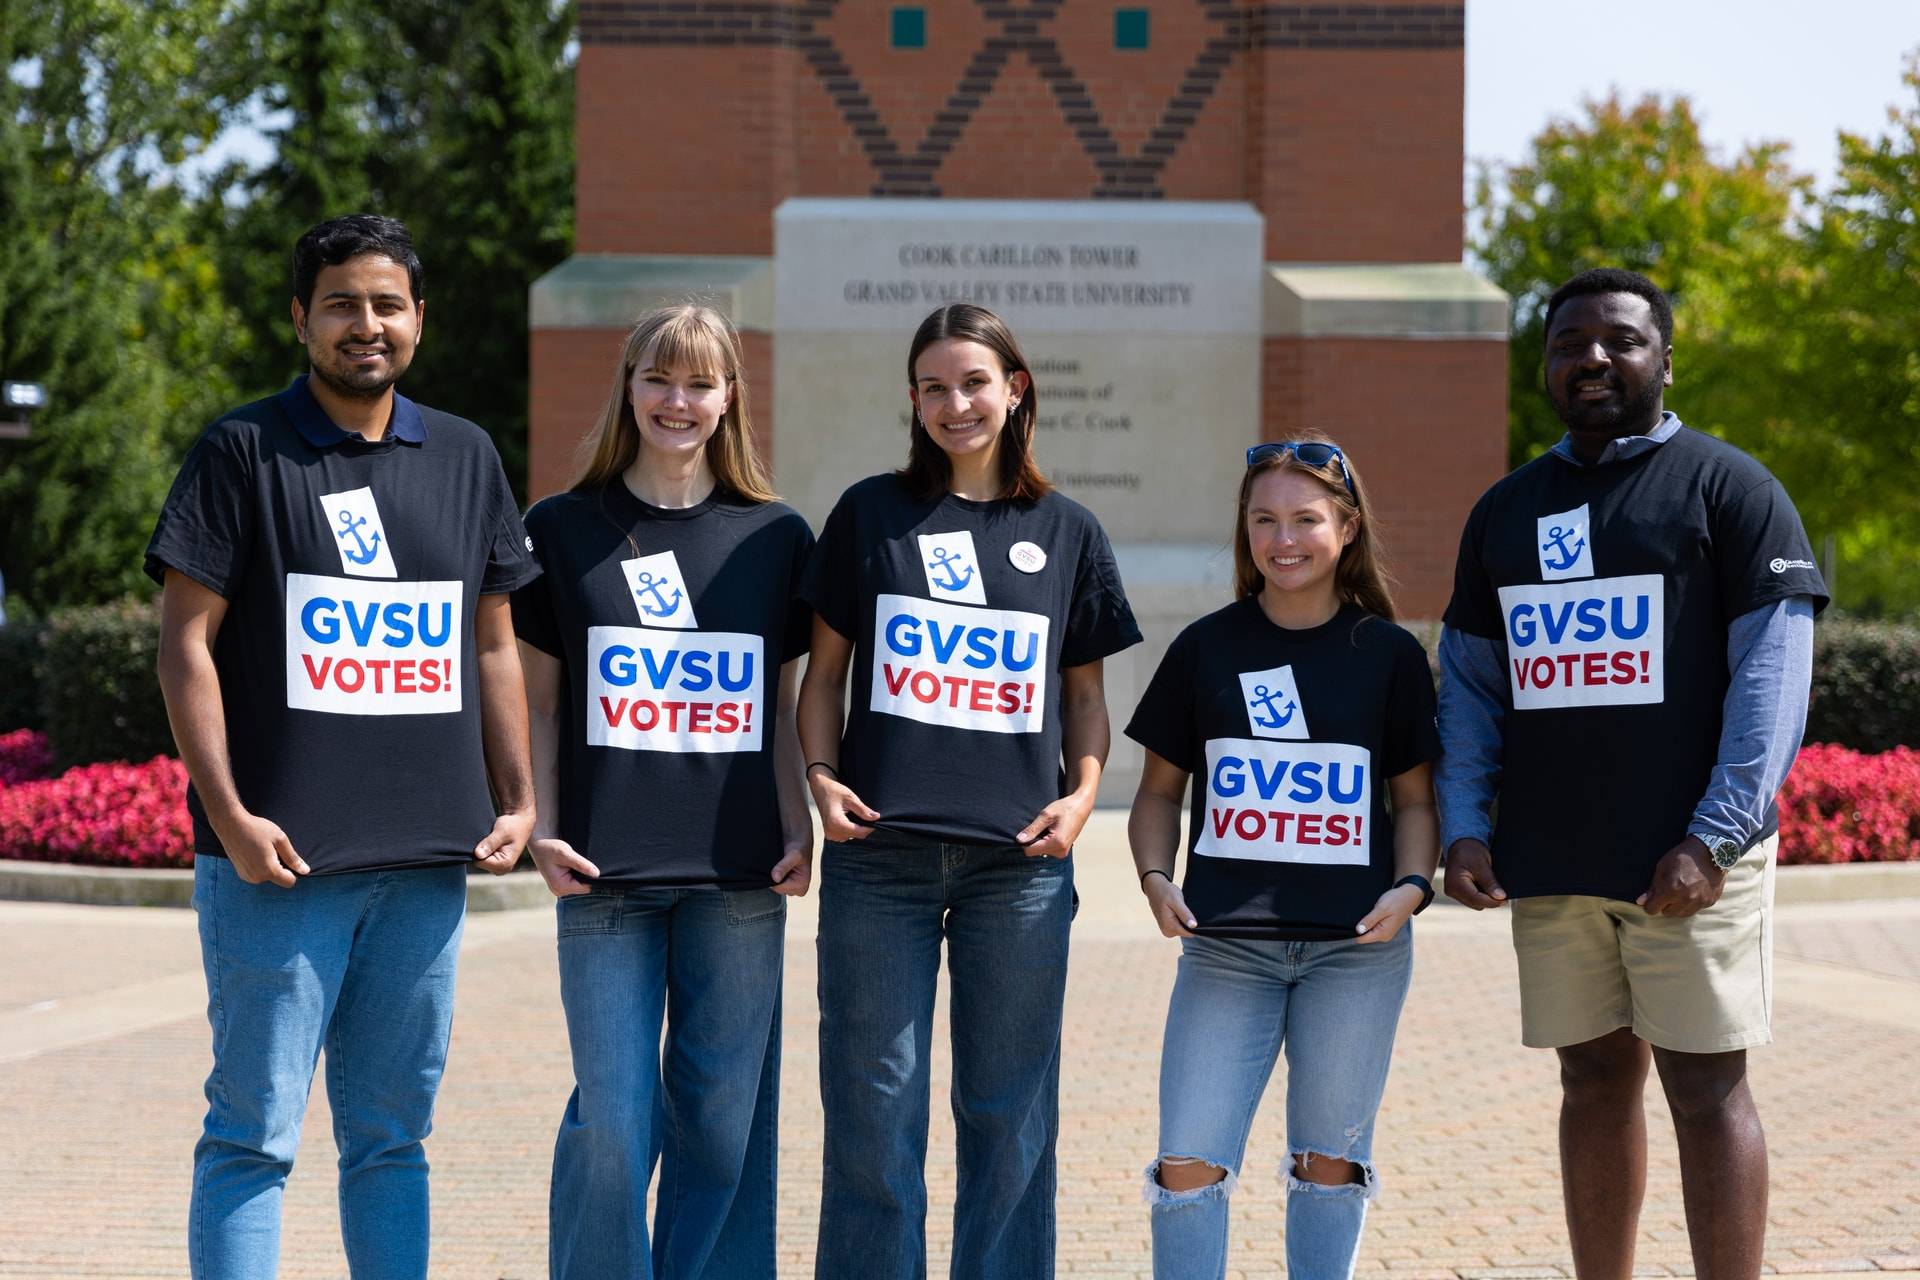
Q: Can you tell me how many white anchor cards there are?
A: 5